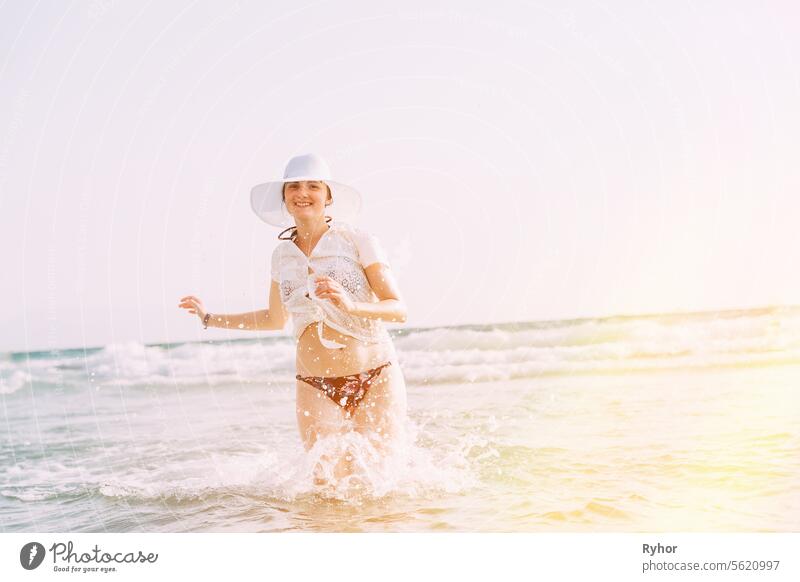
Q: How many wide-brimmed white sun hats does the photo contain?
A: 1